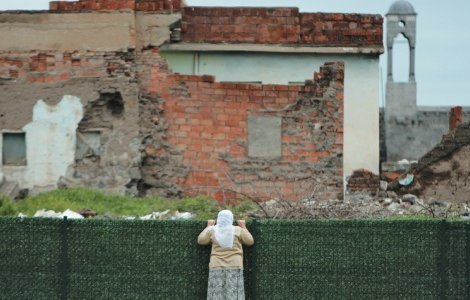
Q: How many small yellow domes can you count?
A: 0